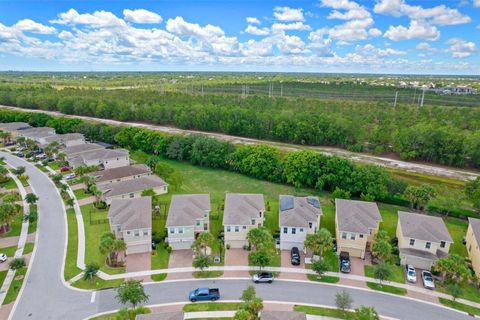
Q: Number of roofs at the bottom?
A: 2